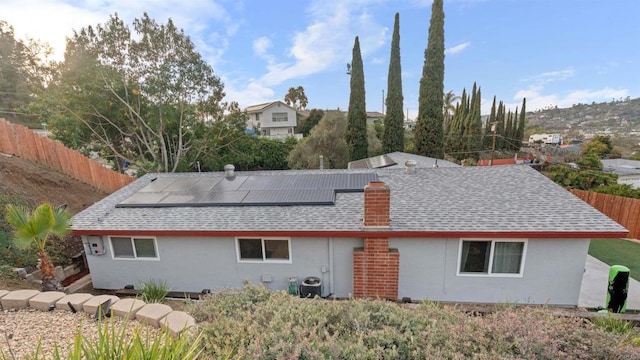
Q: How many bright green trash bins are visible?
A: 1